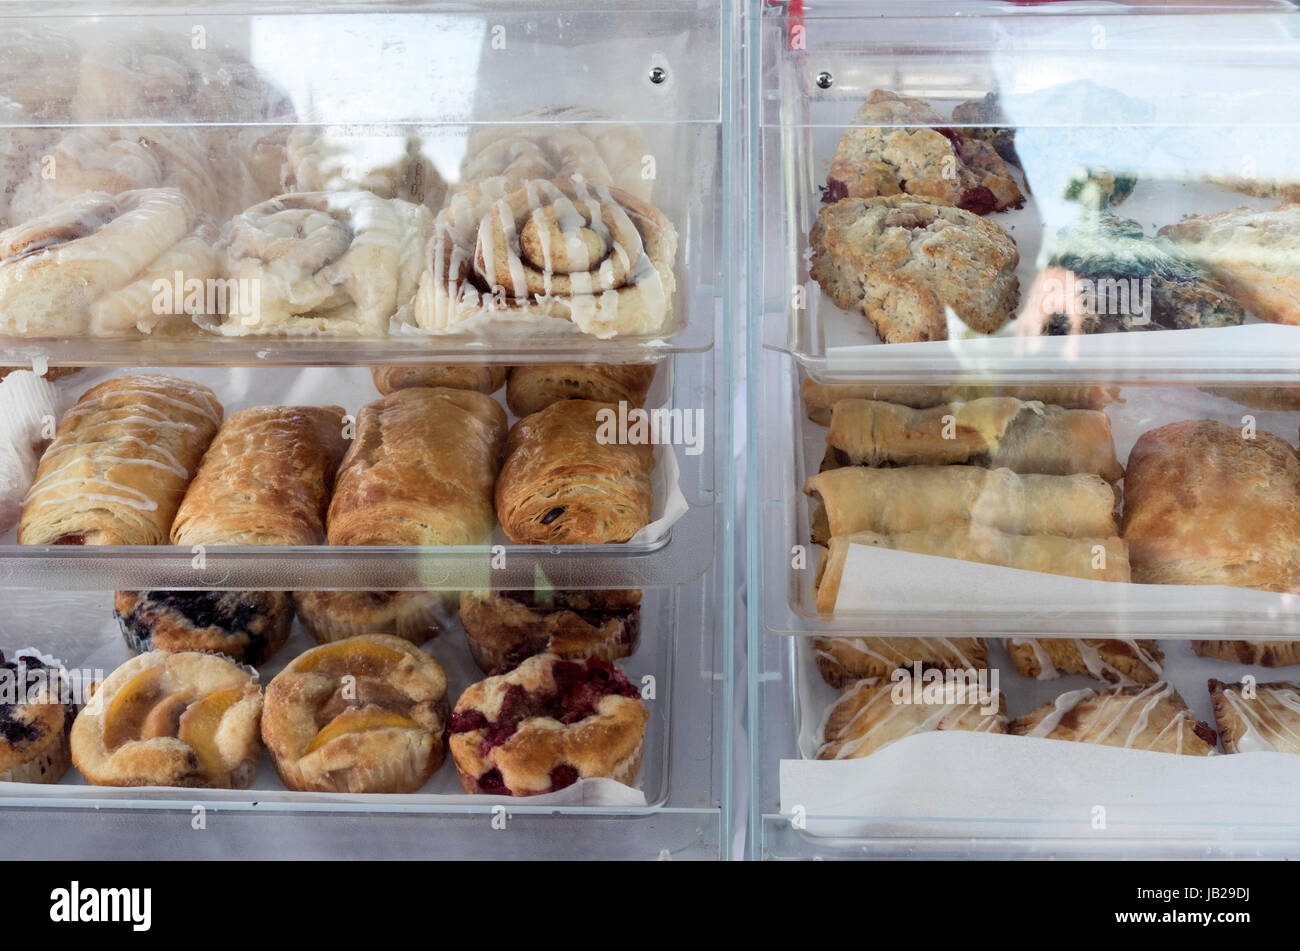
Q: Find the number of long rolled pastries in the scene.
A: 4